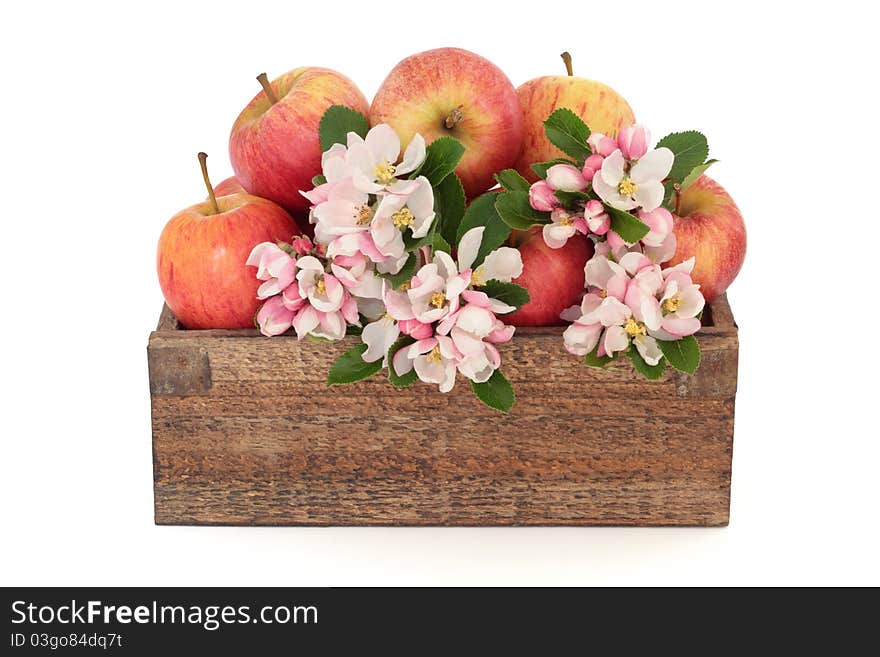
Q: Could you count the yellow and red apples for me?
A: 7